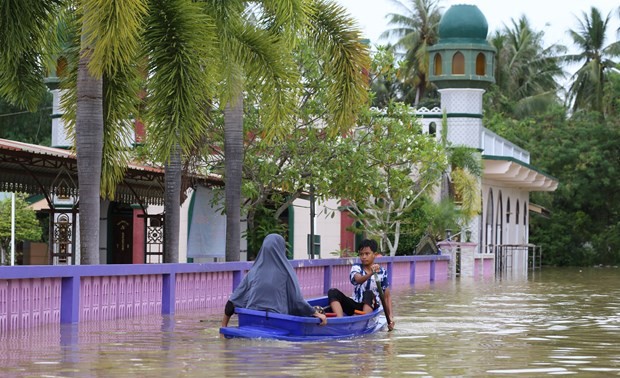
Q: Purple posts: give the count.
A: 7